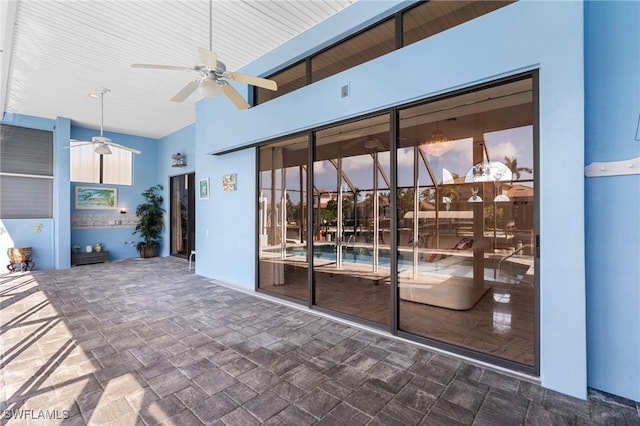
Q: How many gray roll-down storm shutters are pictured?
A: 2